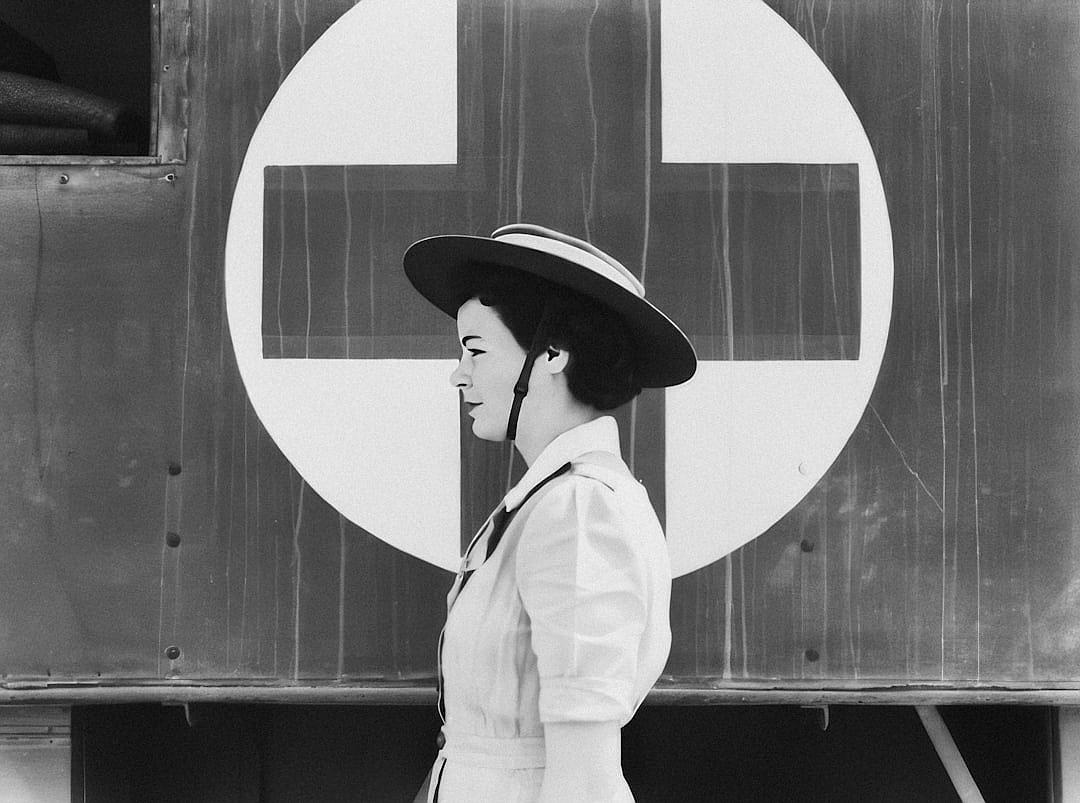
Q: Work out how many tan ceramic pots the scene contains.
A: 0